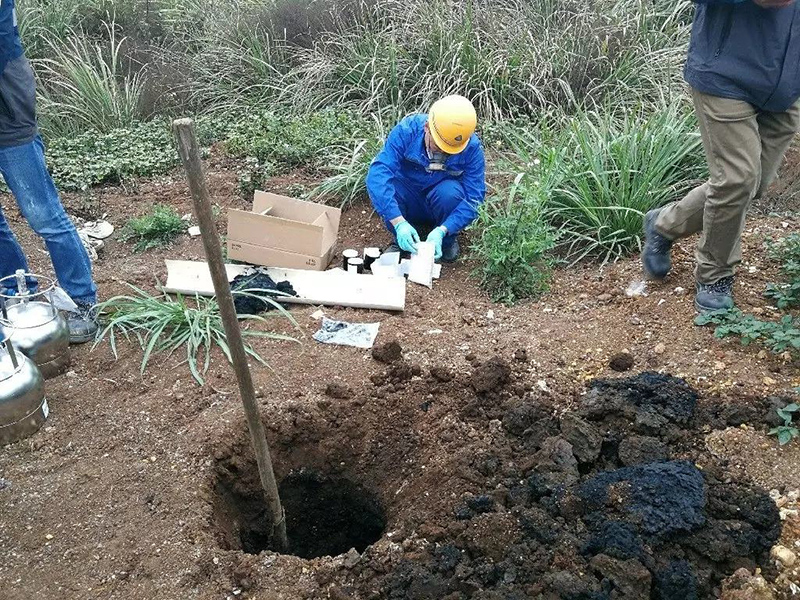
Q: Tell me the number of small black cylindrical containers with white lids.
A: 3